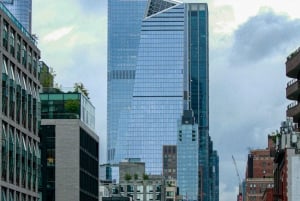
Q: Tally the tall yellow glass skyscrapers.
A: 0